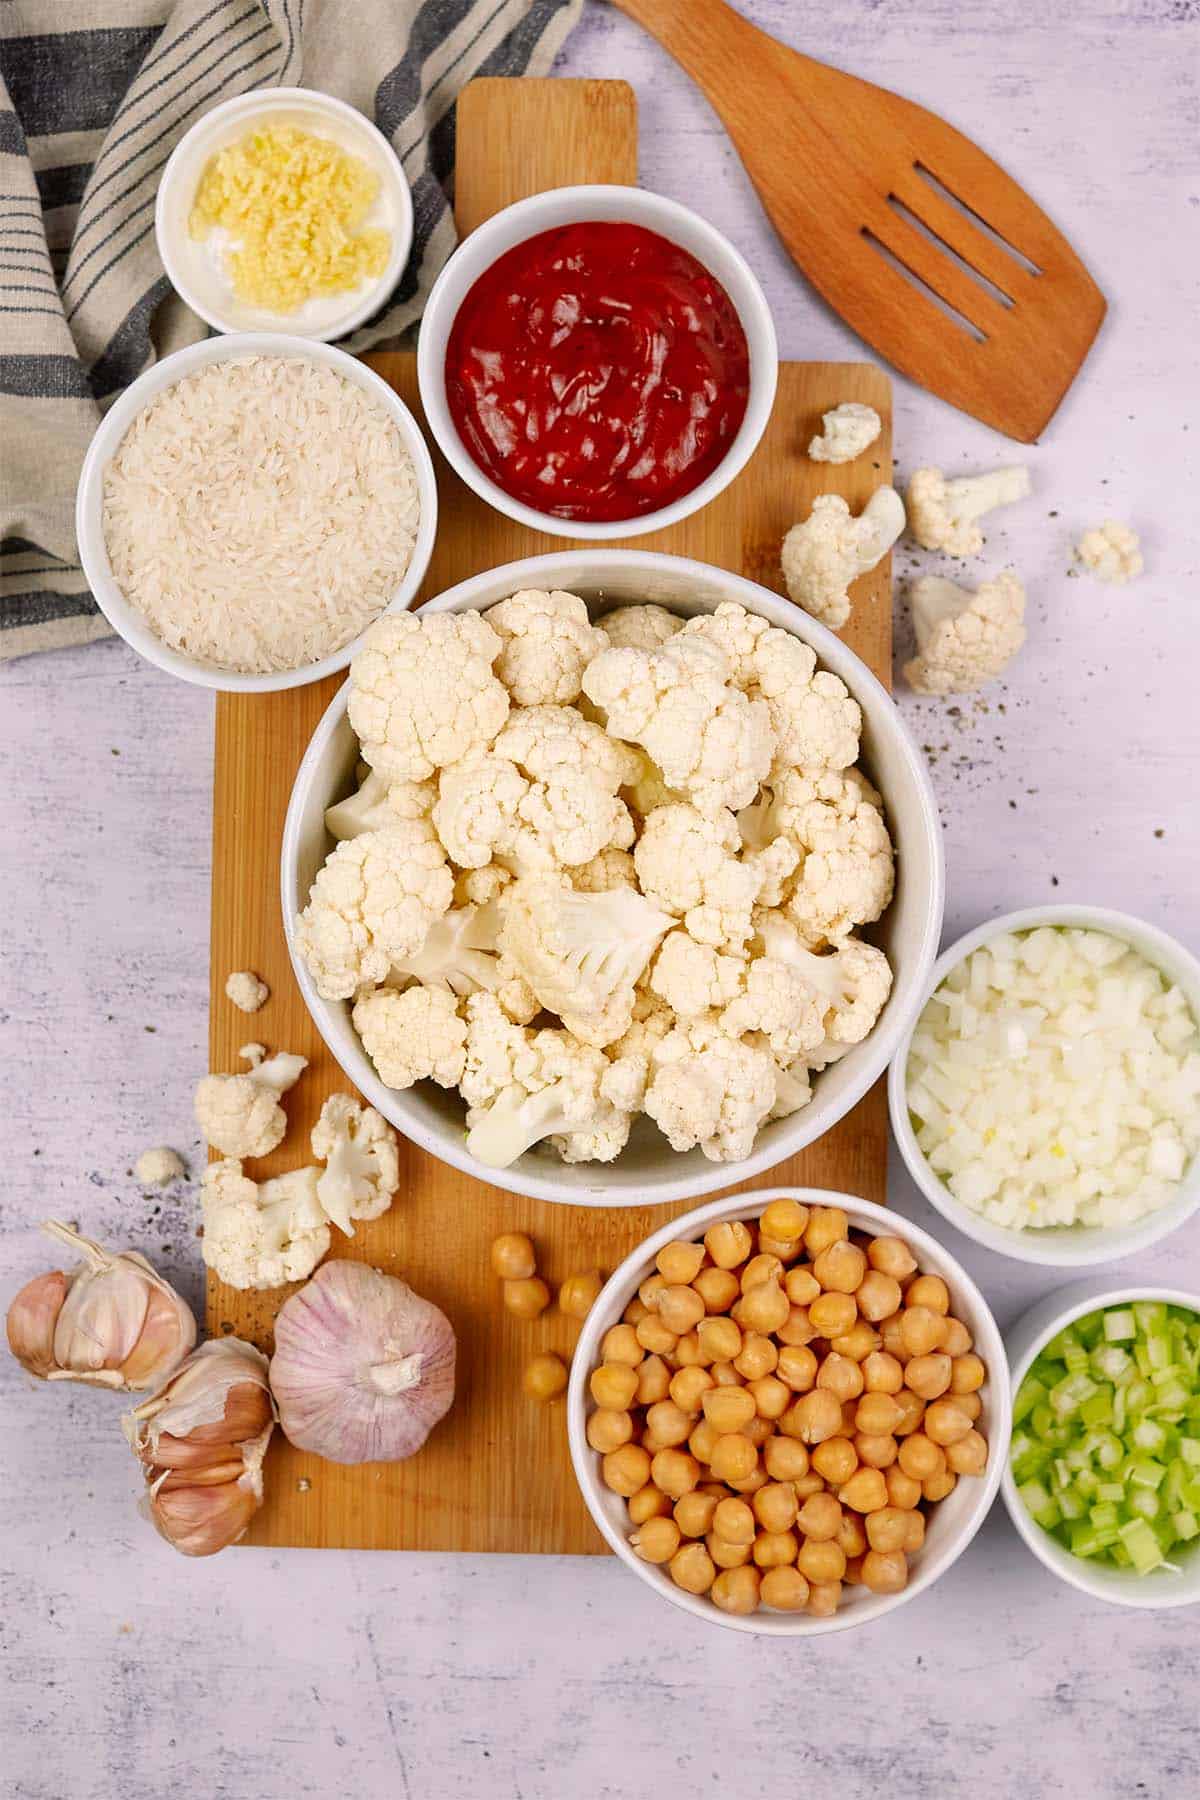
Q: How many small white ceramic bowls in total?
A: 6